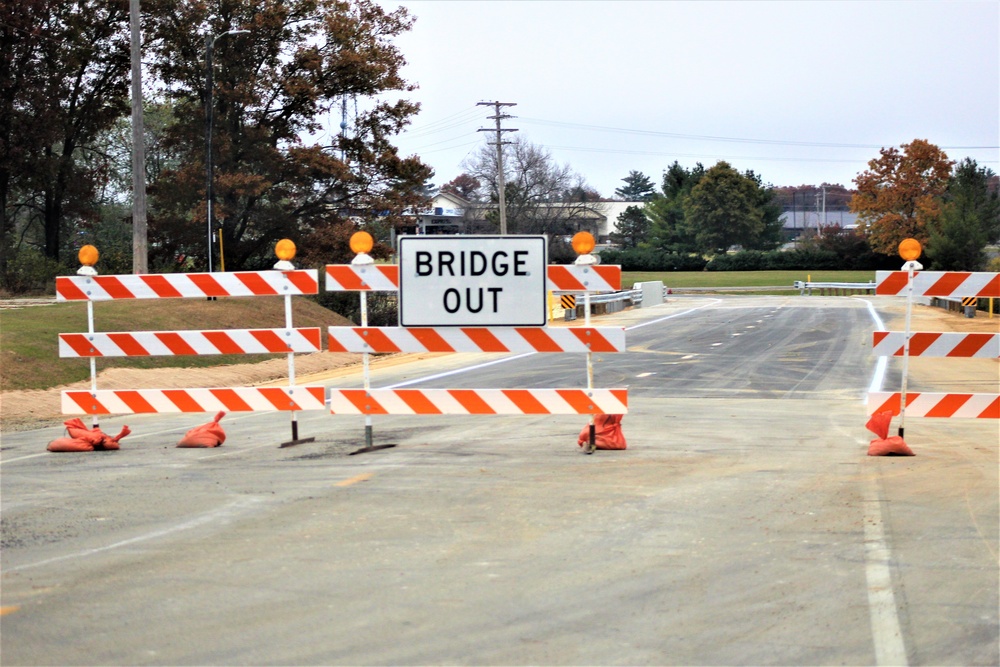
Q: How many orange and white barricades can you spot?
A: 3